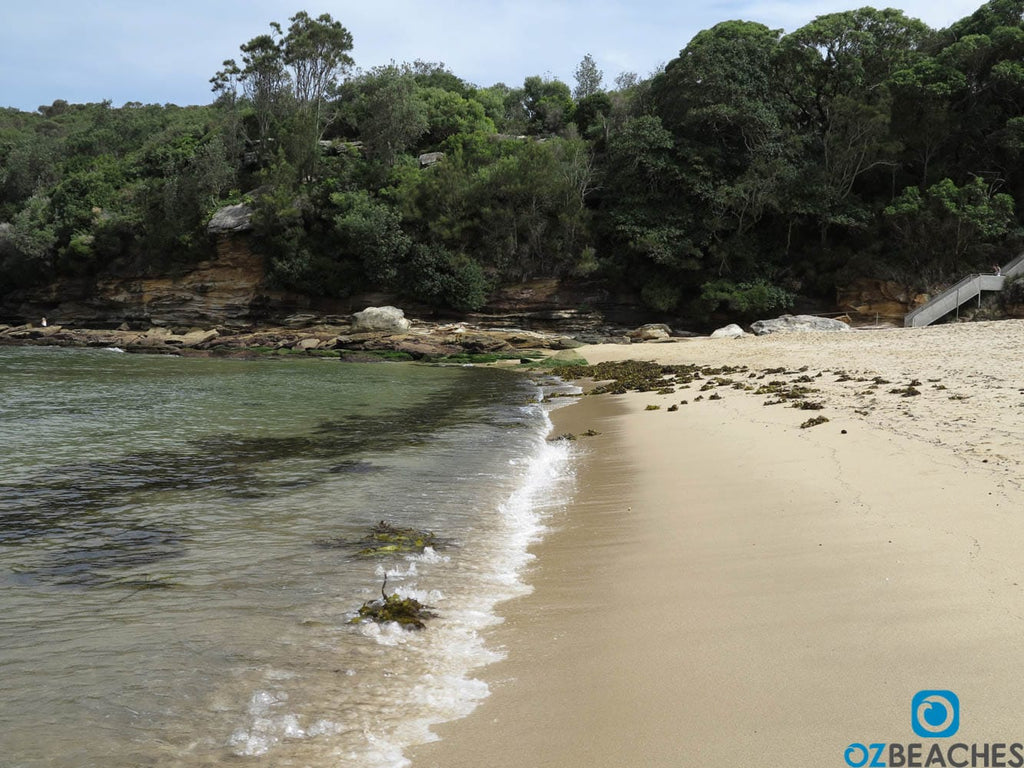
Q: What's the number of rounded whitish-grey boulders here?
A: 3